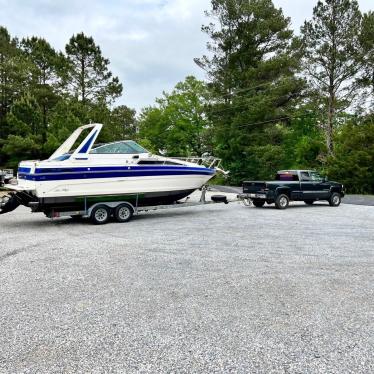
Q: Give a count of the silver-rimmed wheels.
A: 4